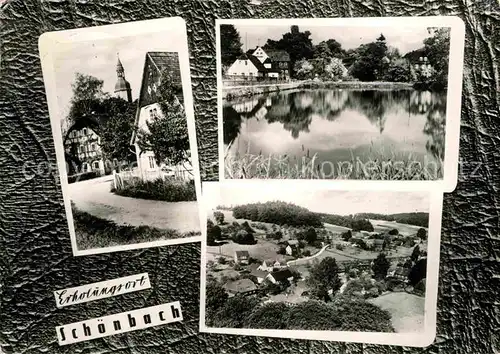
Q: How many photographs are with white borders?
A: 3